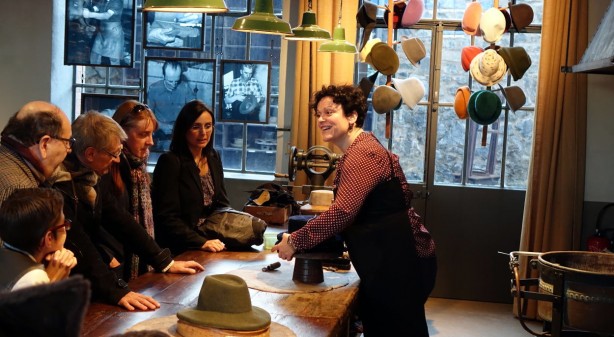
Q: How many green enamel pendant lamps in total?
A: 4